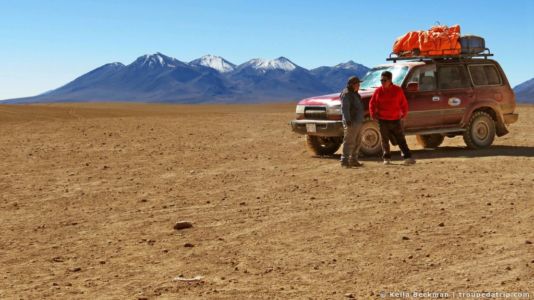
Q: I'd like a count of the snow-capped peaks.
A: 3